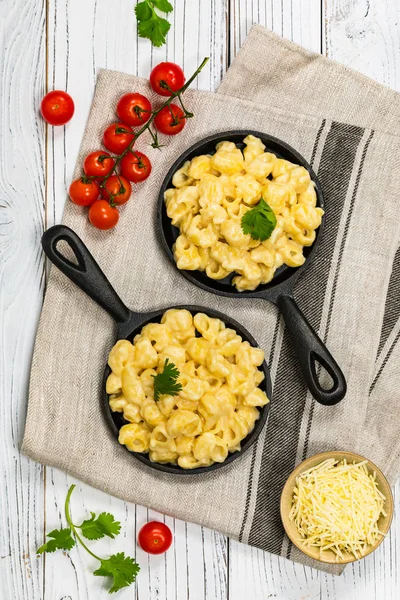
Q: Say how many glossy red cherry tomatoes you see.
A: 11